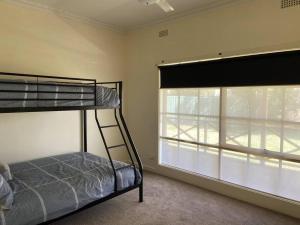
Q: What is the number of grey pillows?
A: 2